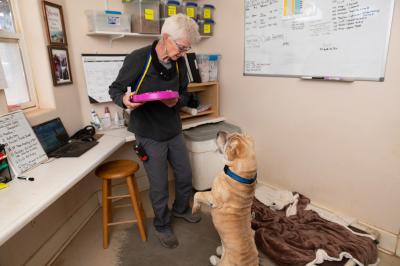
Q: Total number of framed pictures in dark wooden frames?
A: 2